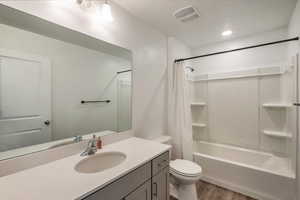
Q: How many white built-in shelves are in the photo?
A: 4